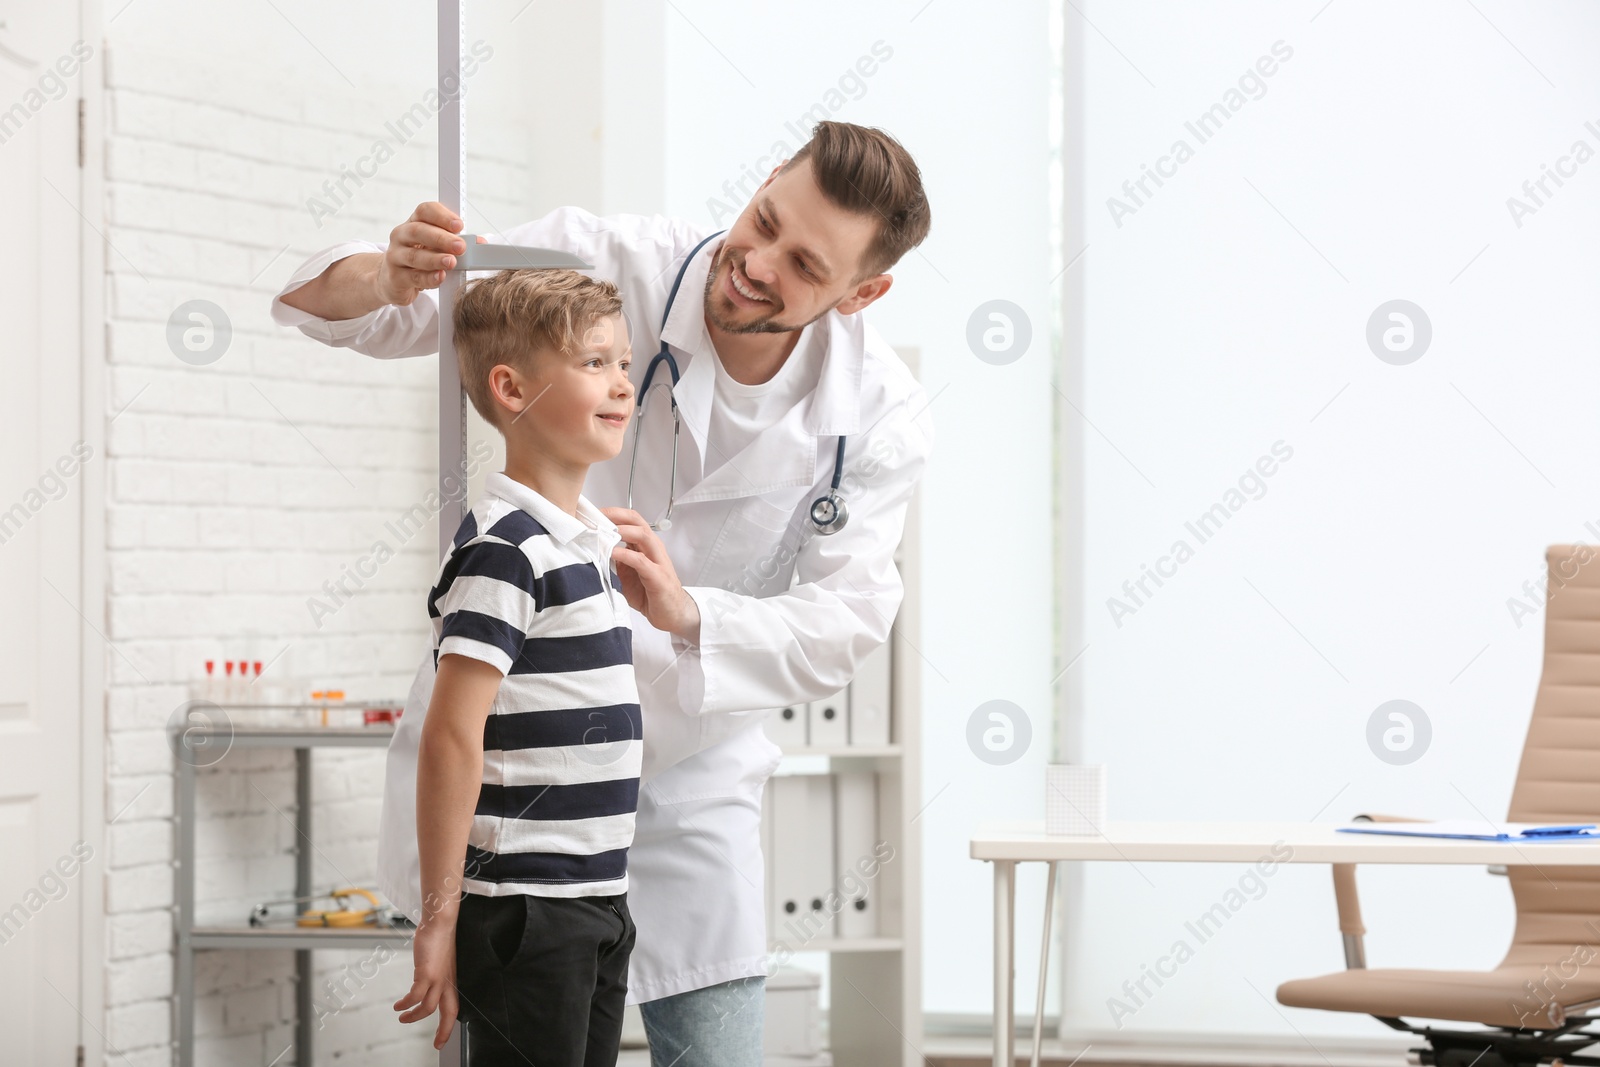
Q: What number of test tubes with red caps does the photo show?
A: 4